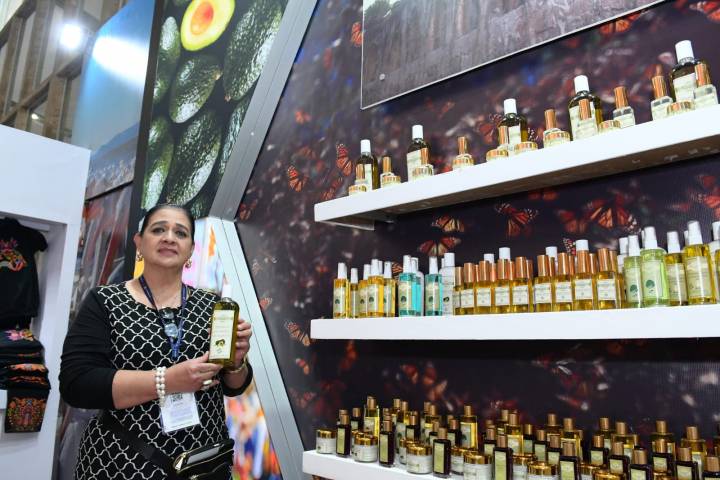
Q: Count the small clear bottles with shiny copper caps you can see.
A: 10